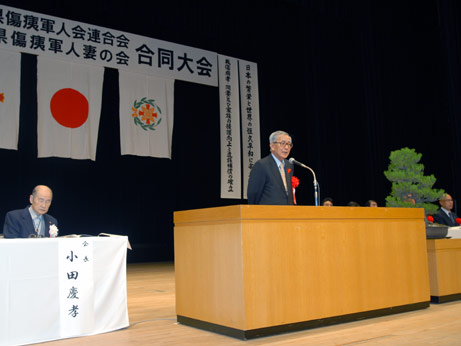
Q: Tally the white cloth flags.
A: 3